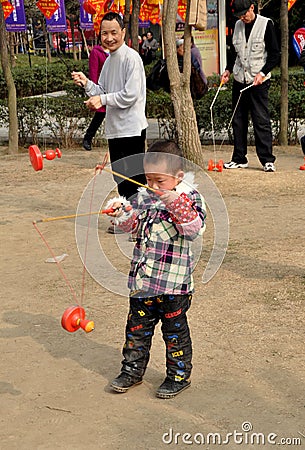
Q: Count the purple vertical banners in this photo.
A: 3